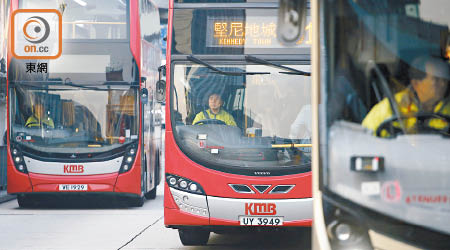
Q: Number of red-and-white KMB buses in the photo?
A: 2